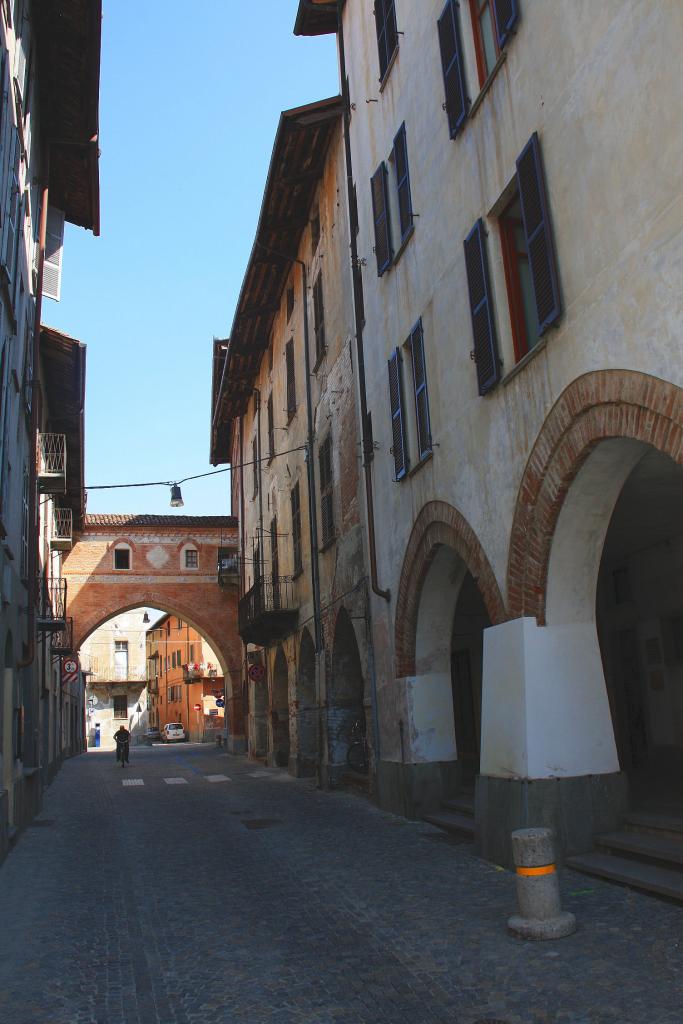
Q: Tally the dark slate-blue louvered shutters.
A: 10